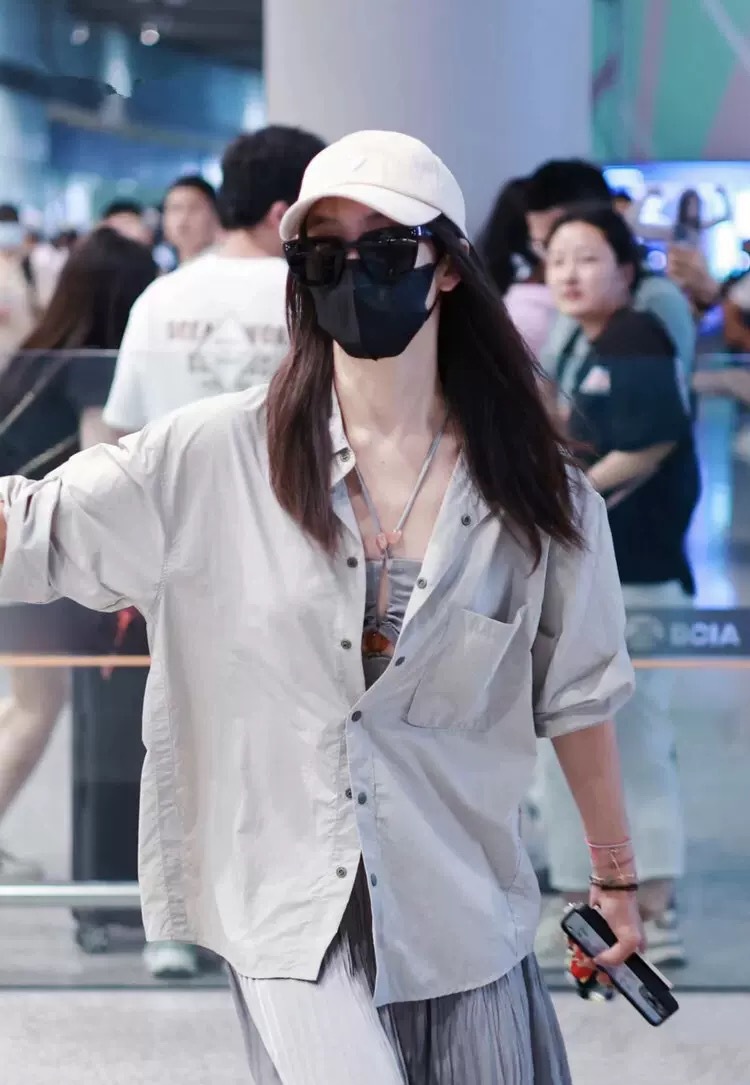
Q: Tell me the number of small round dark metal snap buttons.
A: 11